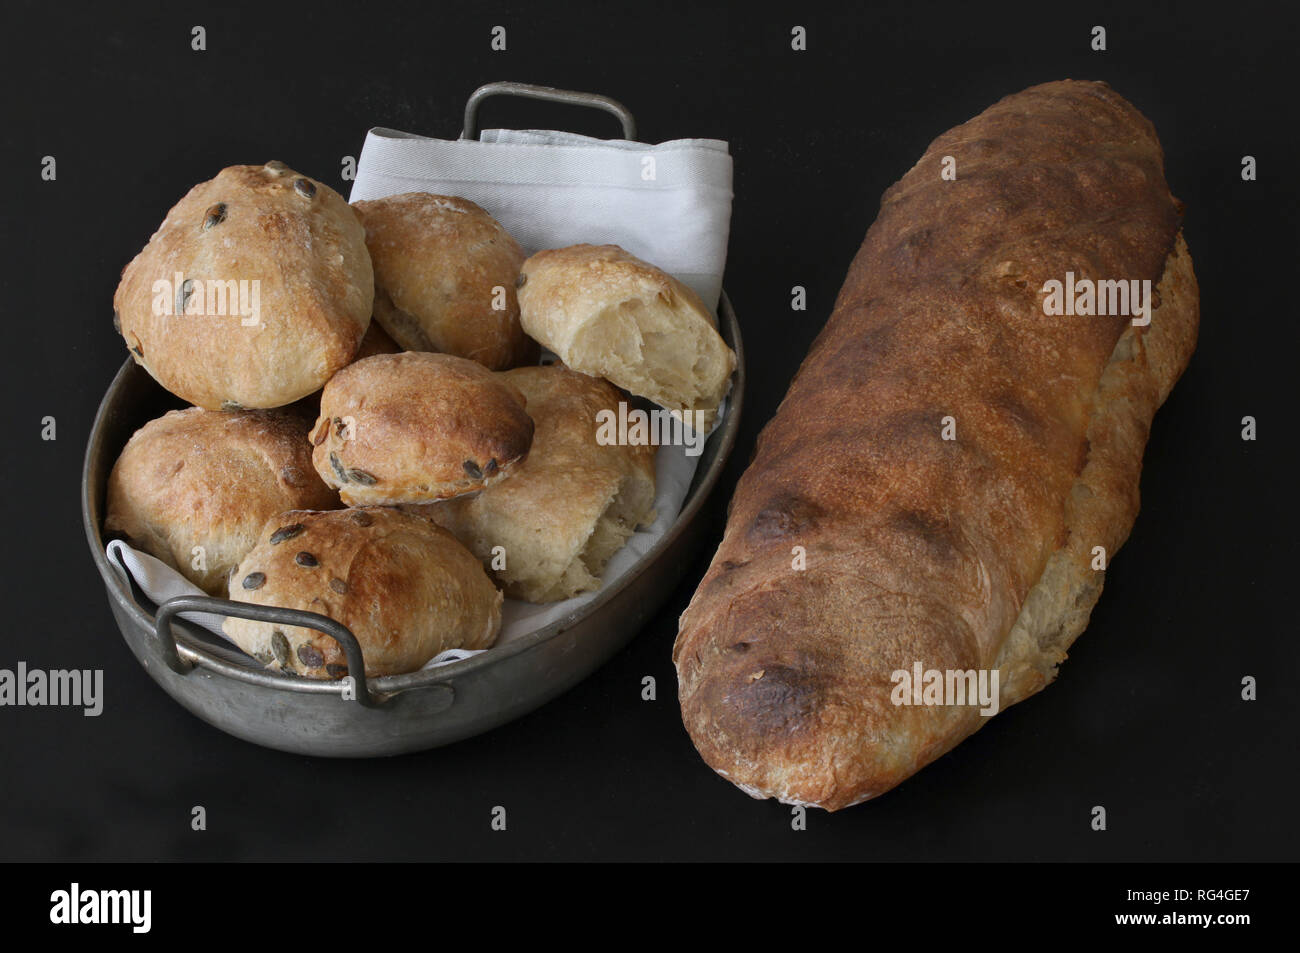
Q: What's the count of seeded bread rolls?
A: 3